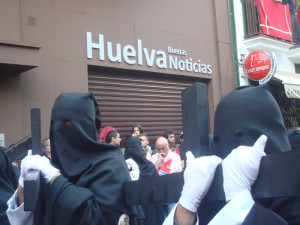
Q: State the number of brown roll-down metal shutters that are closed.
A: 1